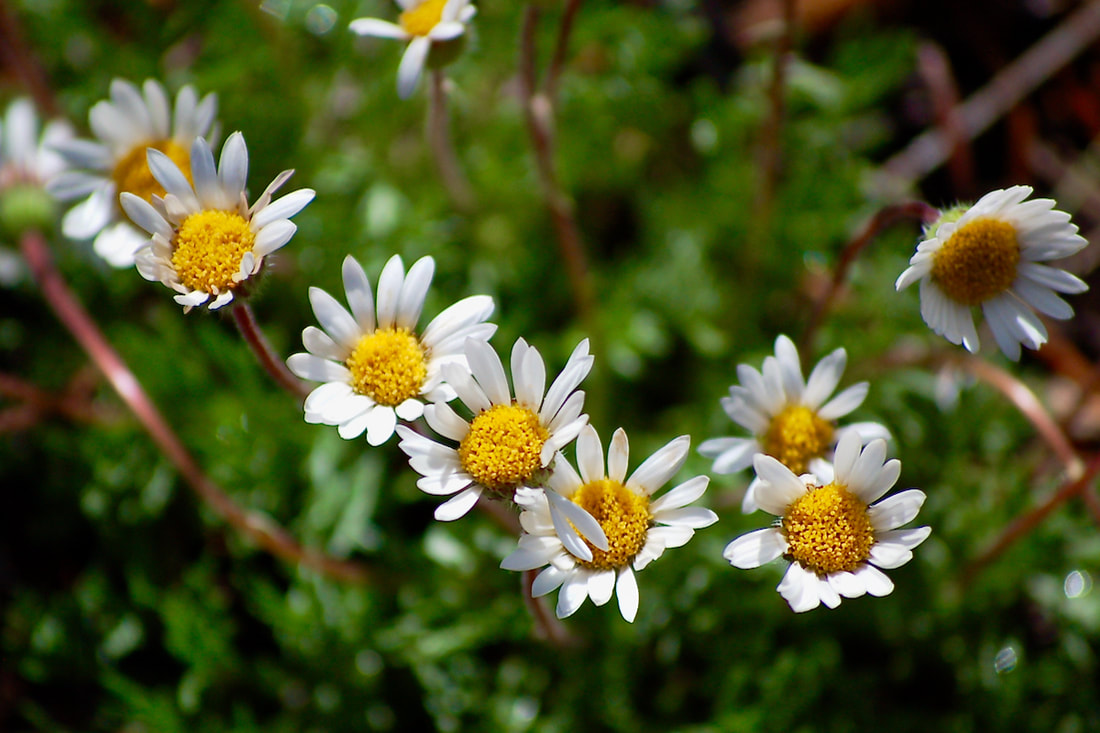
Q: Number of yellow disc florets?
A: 9